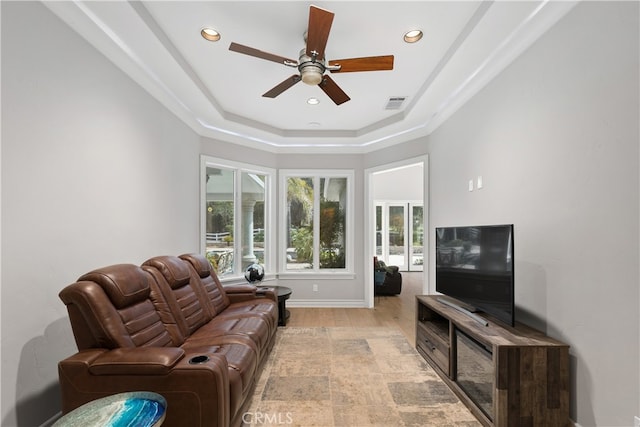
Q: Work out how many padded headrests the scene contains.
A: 3